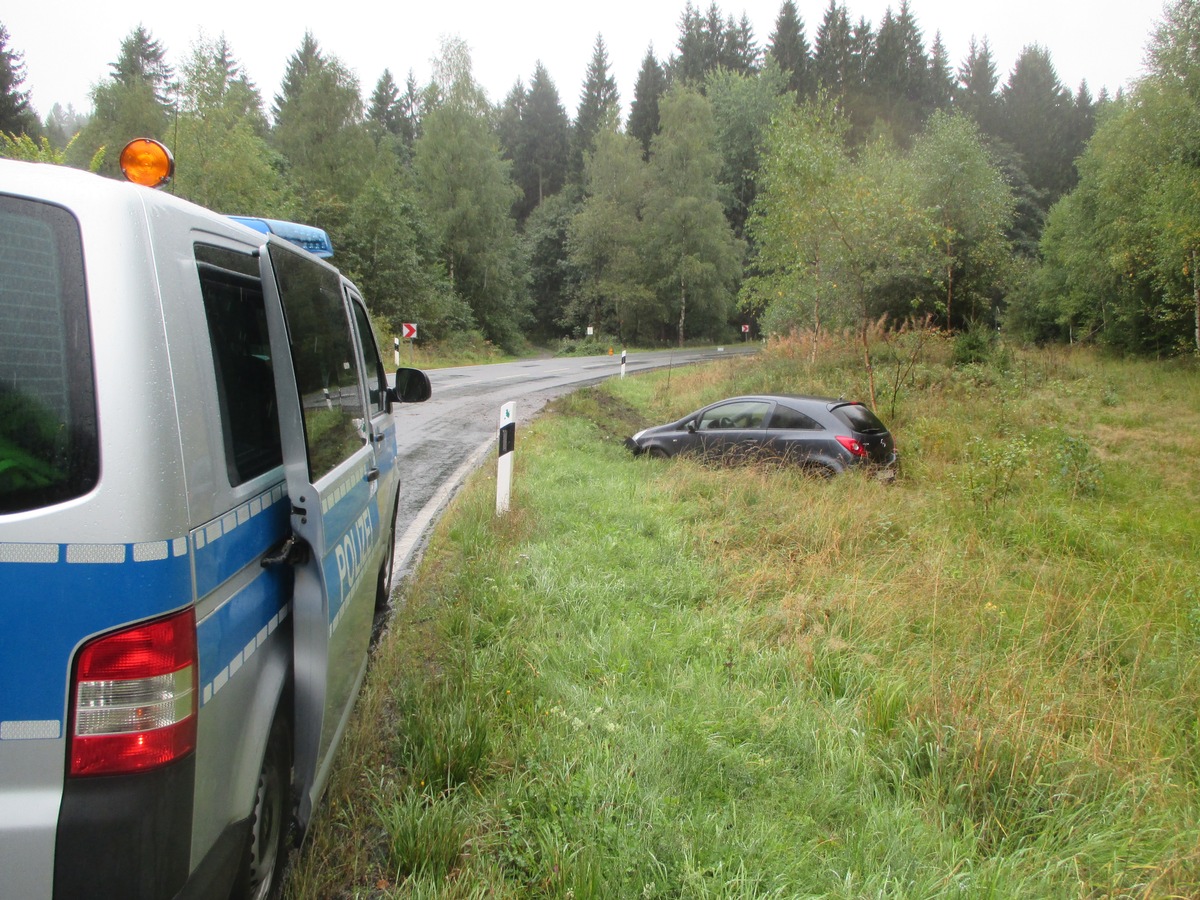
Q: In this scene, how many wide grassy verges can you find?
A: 1